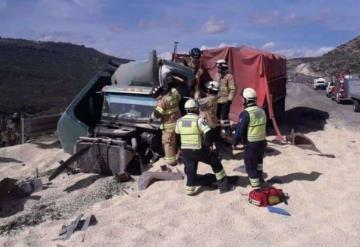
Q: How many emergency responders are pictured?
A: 6